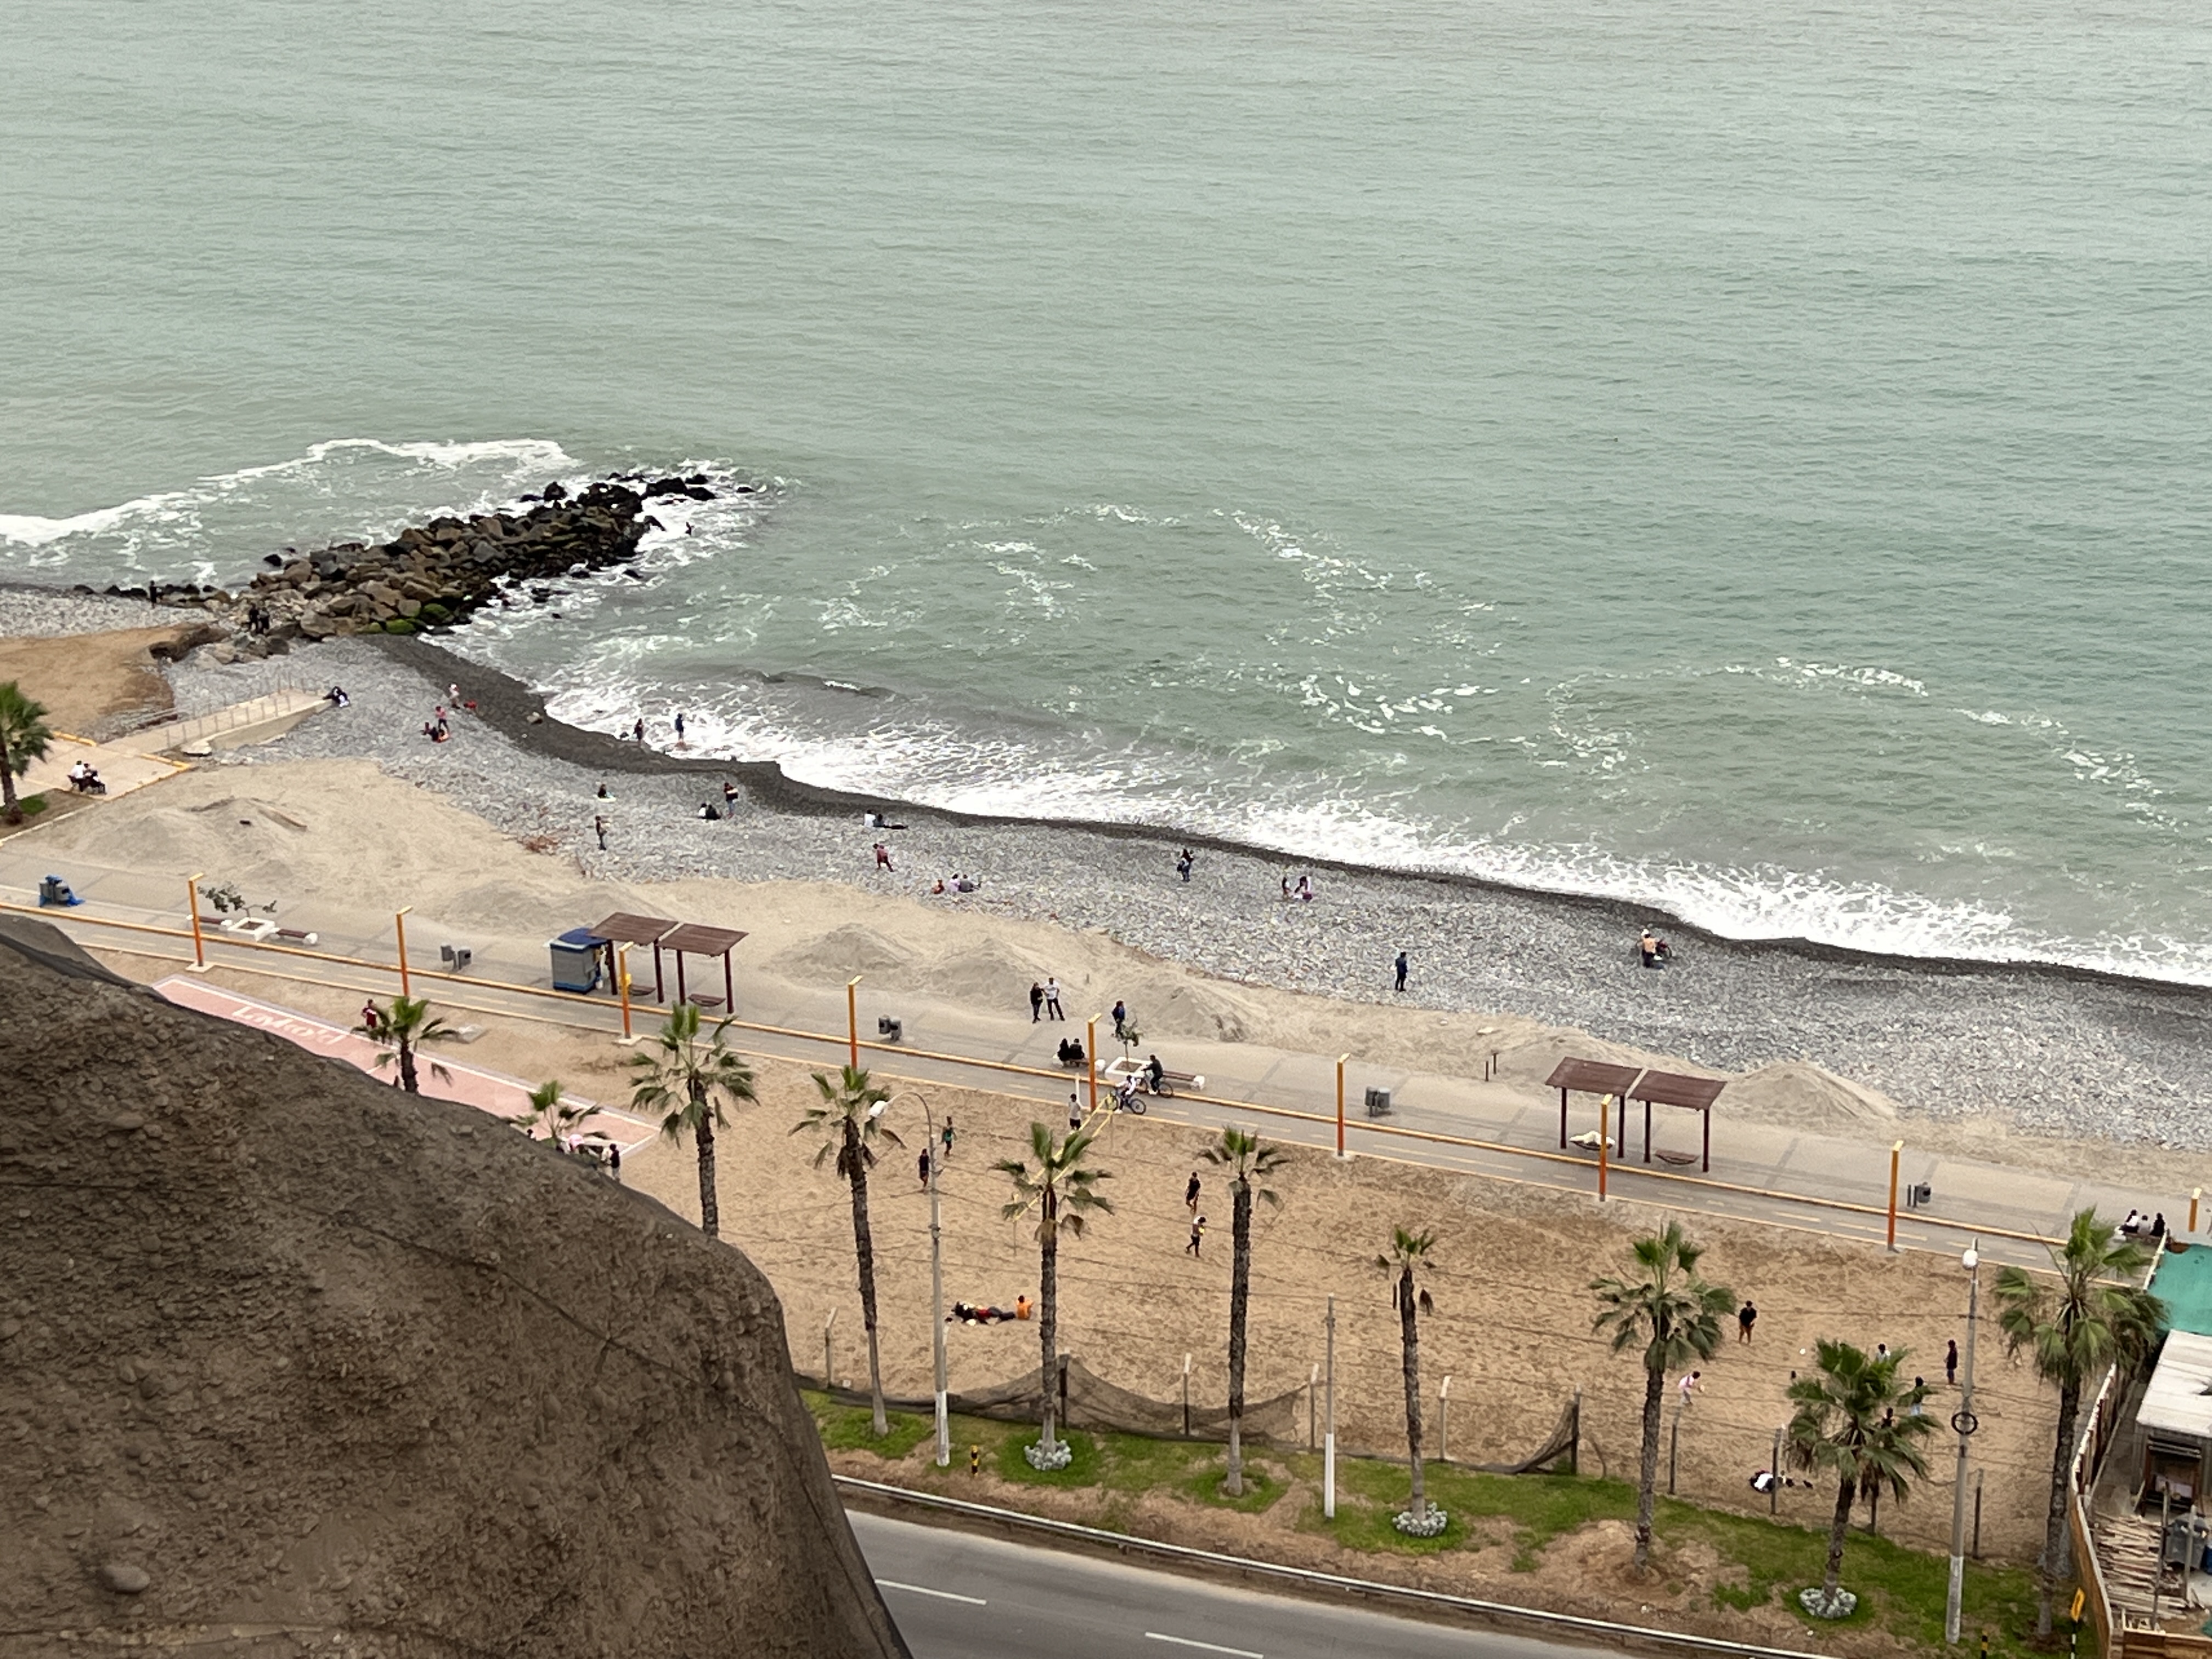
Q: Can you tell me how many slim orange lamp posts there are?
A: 9